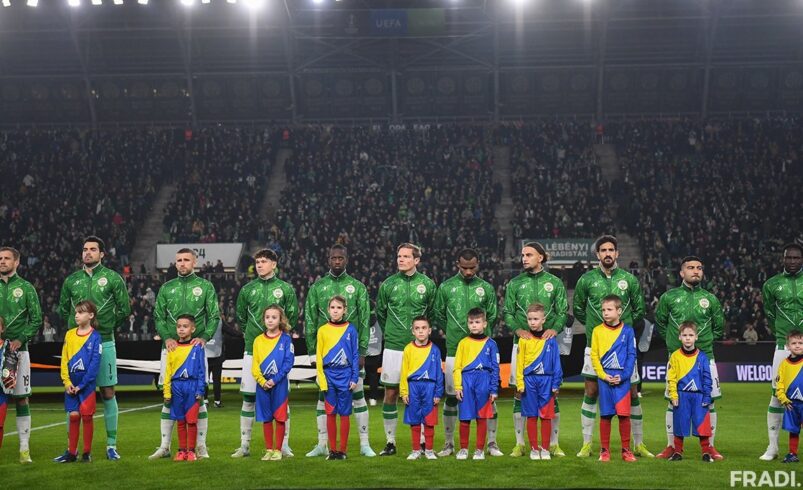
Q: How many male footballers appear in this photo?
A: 11